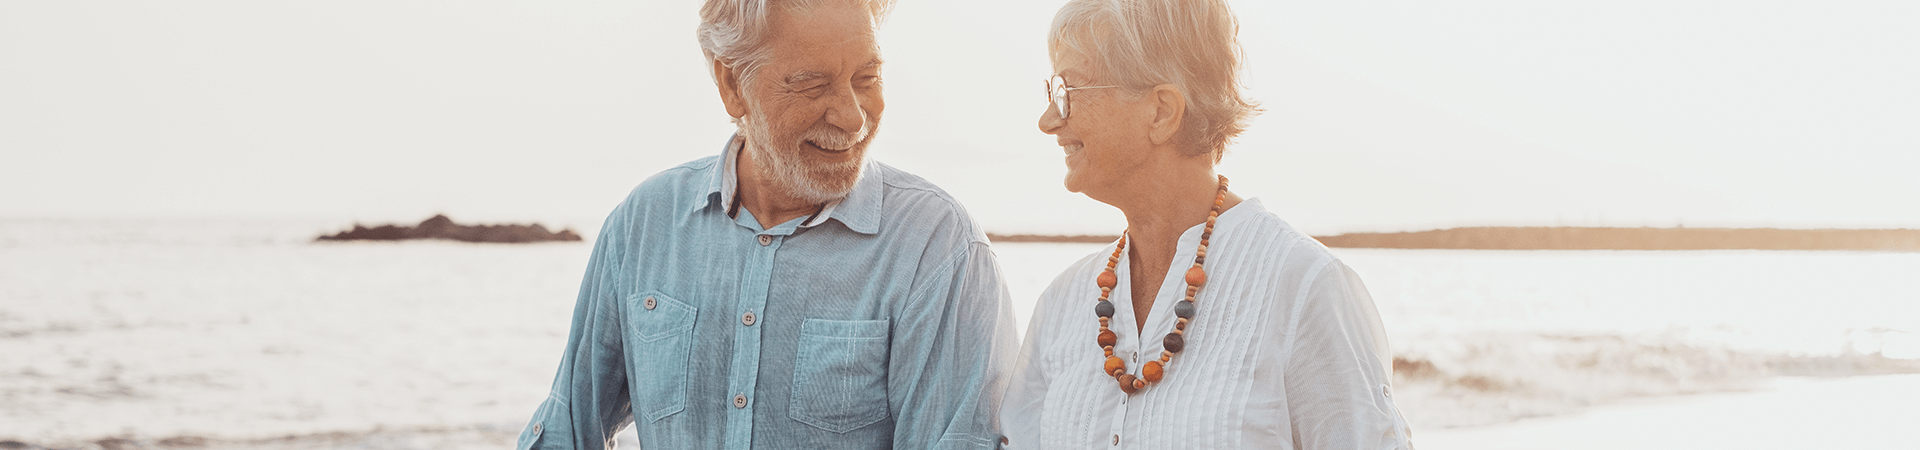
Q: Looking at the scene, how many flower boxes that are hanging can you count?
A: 0